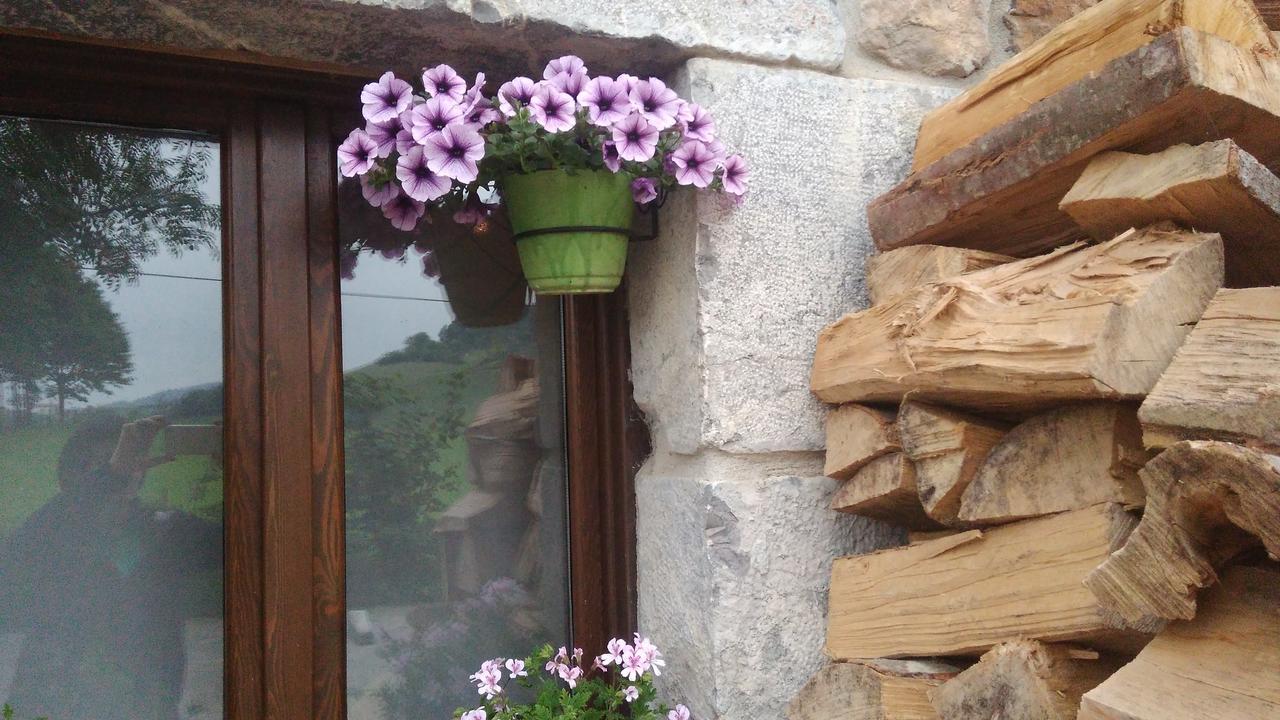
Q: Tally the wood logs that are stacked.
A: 15